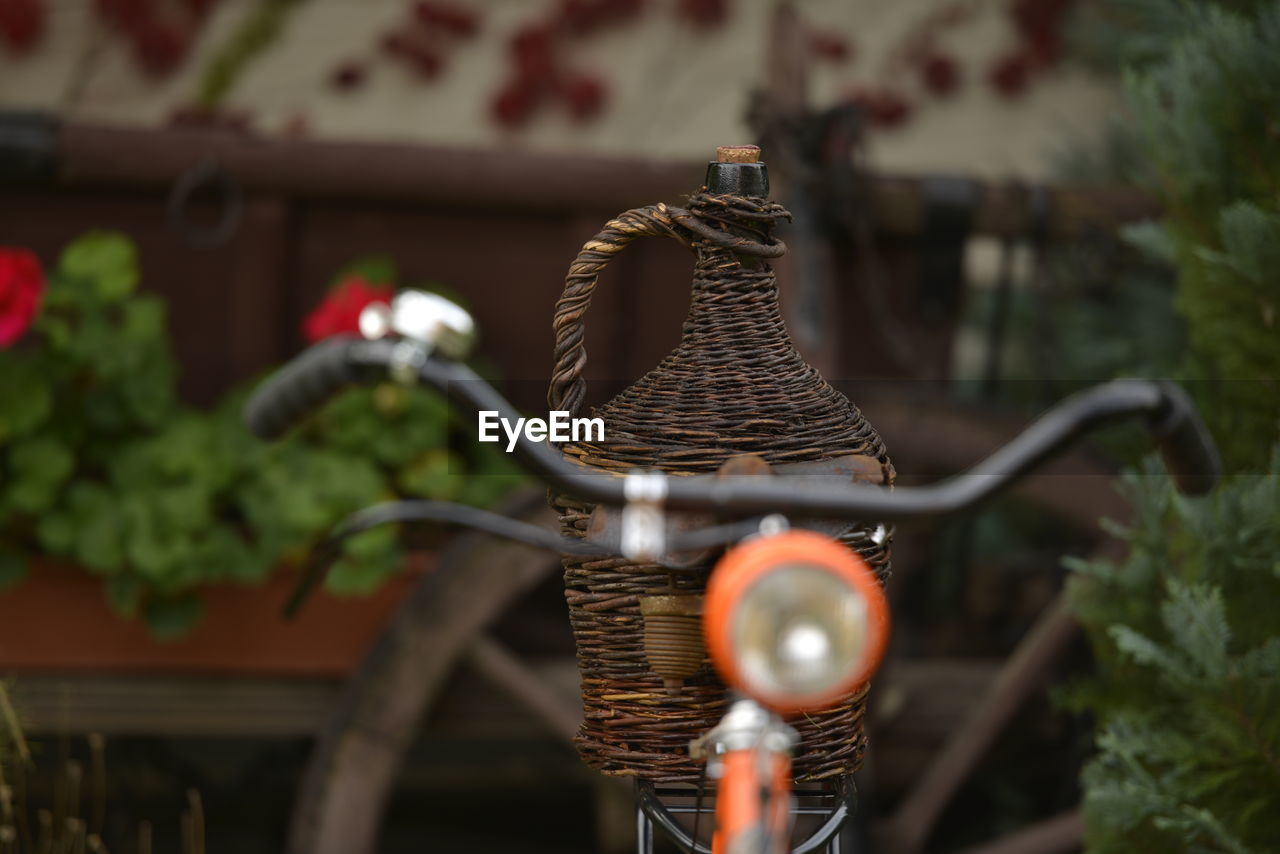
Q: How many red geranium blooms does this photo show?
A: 2